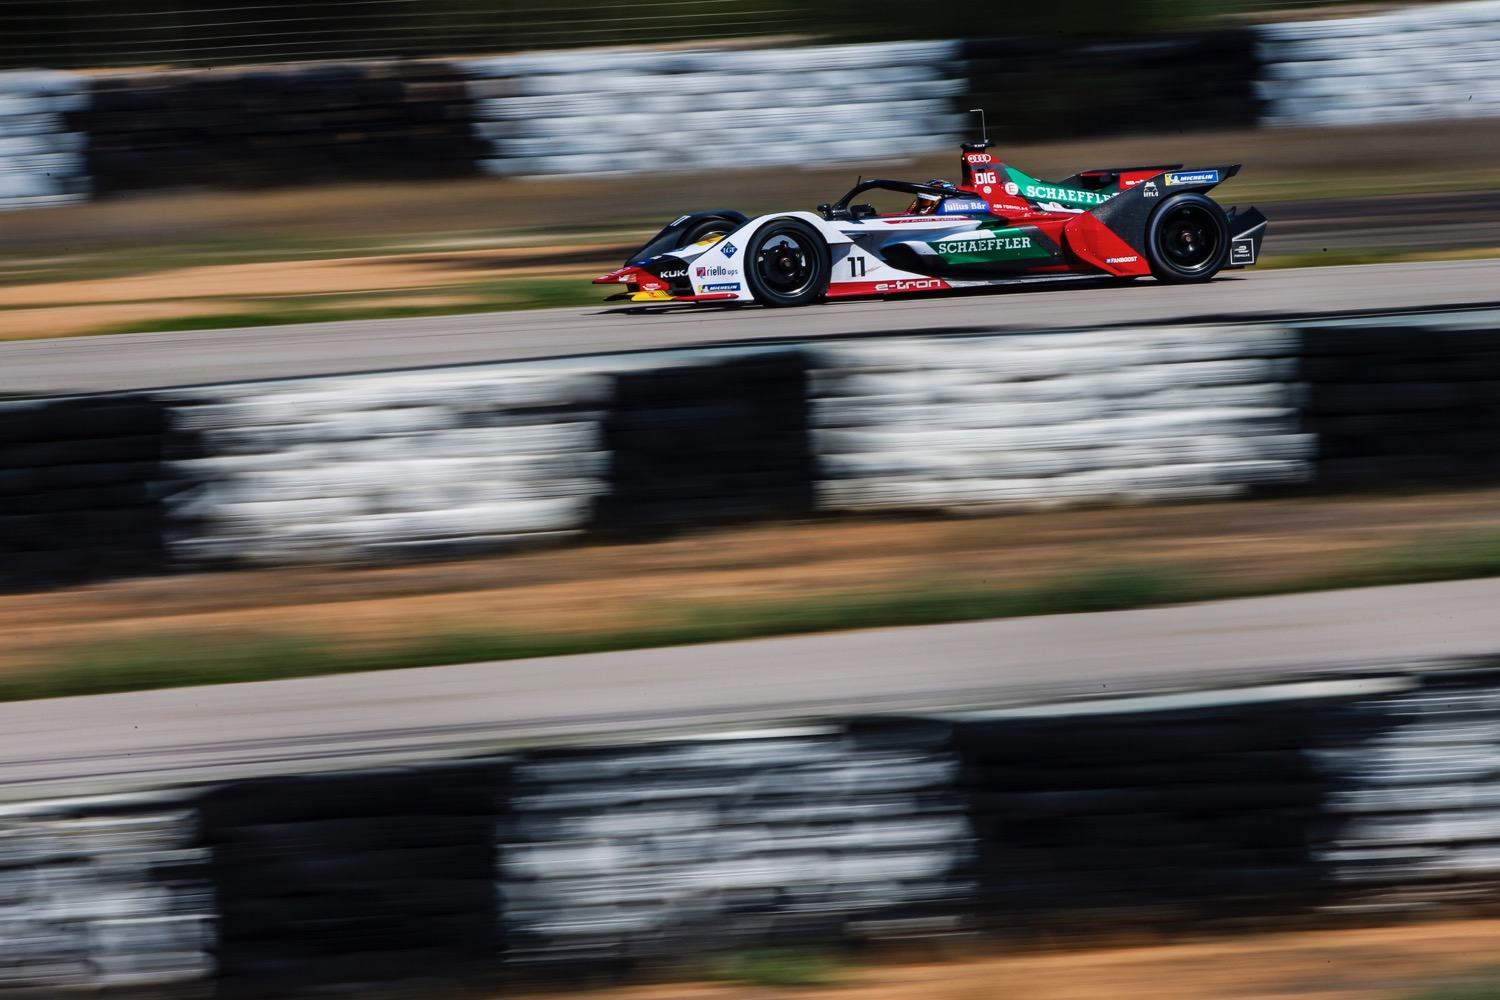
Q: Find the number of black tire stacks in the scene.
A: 7